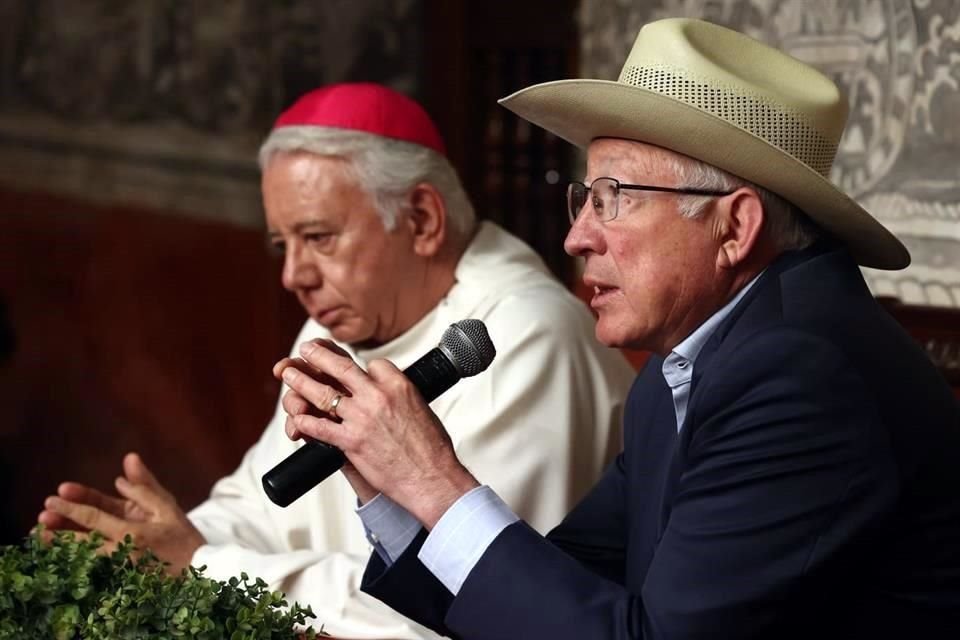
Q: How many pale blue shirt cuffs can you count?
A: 2